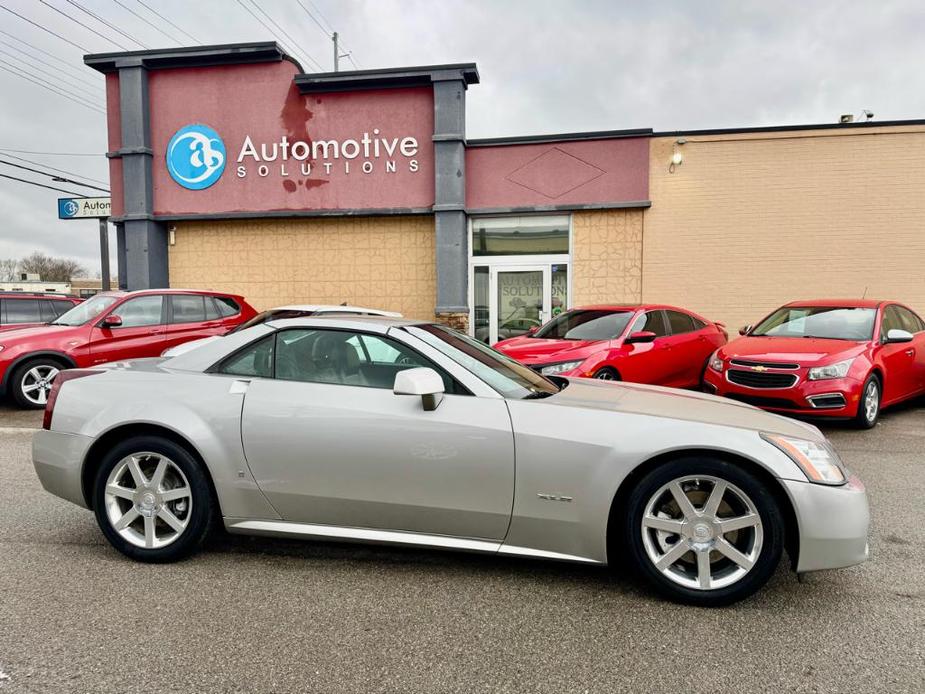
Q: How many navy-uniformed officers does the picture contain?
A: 0